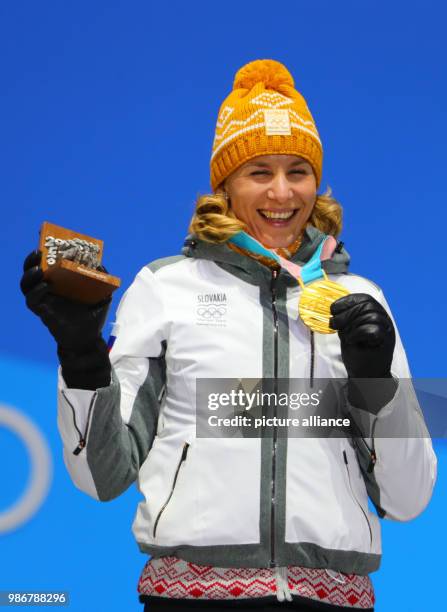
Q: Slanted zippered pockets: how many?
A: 2